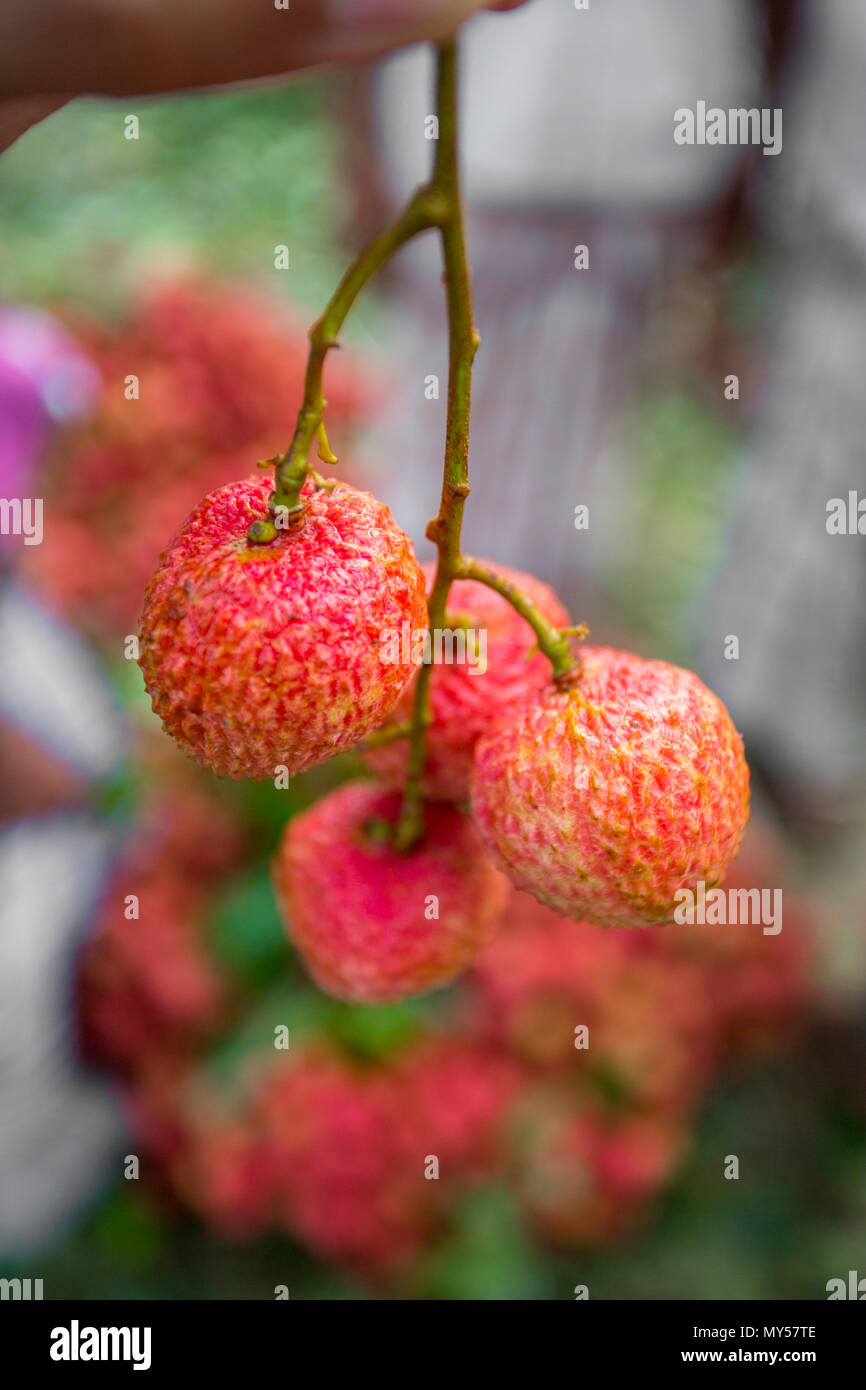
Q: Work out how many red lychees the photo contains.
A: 4